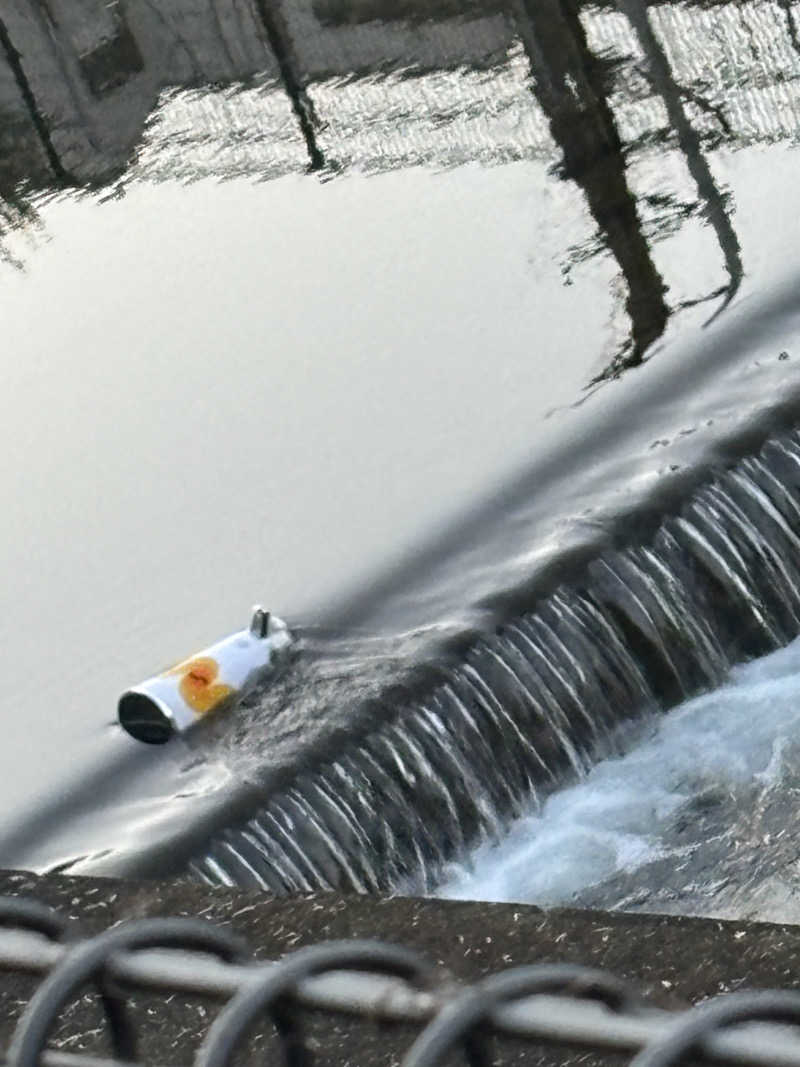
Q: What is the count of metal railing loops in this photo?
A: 5